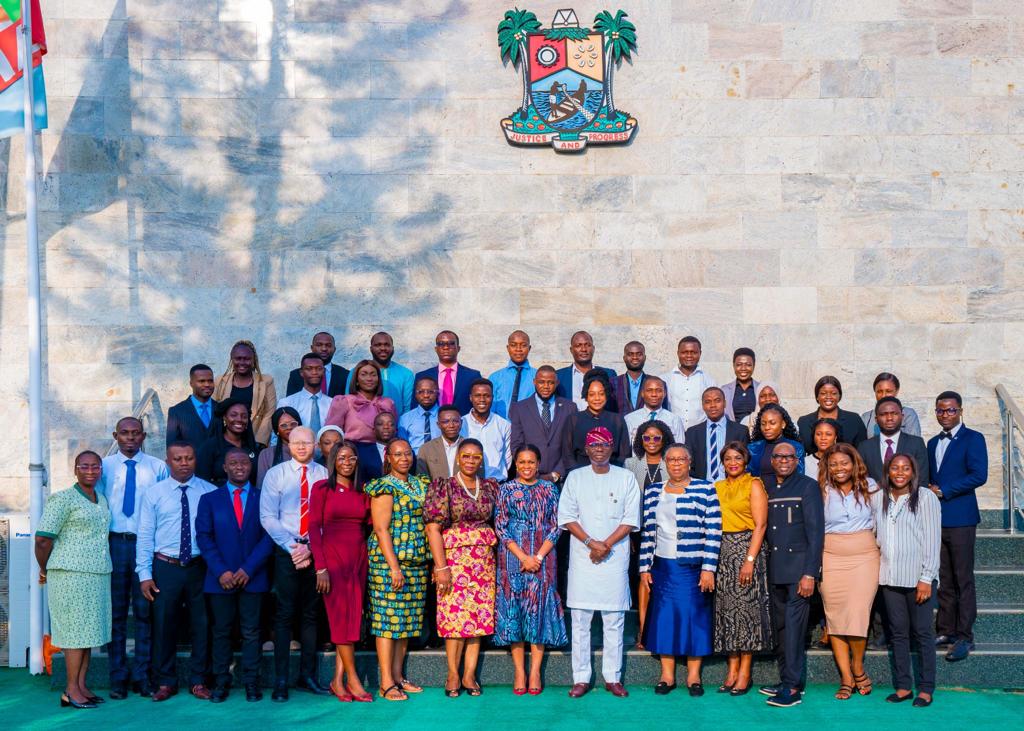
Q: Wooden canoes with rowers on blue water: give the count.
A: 1